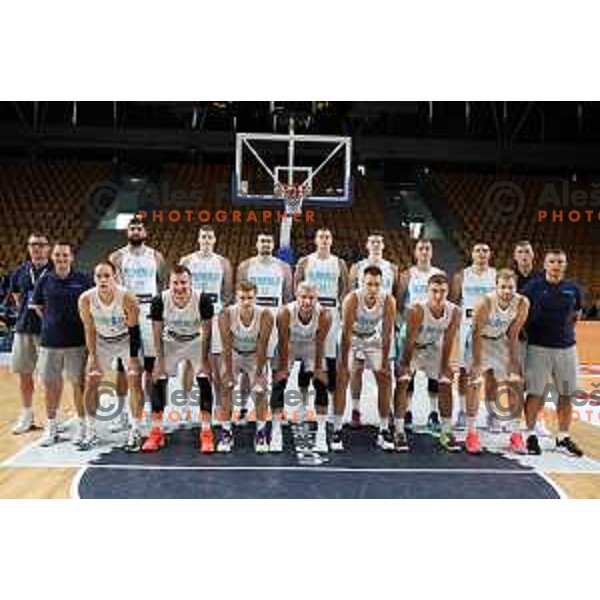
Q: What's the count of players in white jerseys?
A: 14